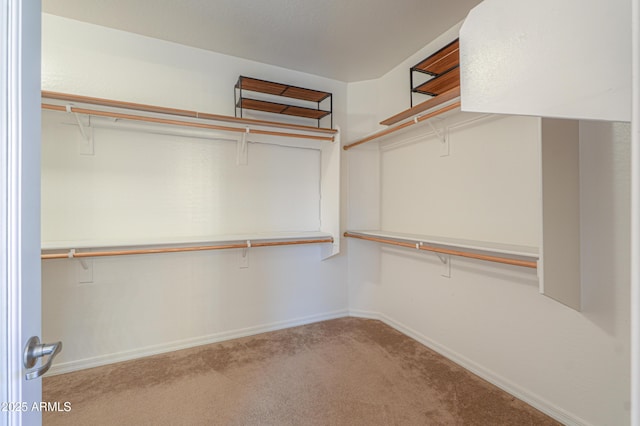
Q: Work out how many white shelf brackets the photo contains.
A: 6